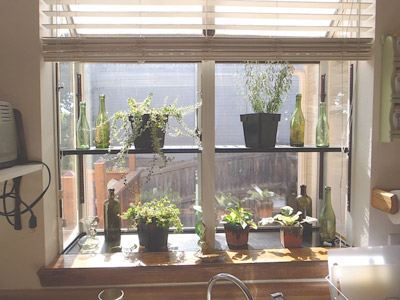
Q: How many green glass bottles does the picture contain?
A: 7